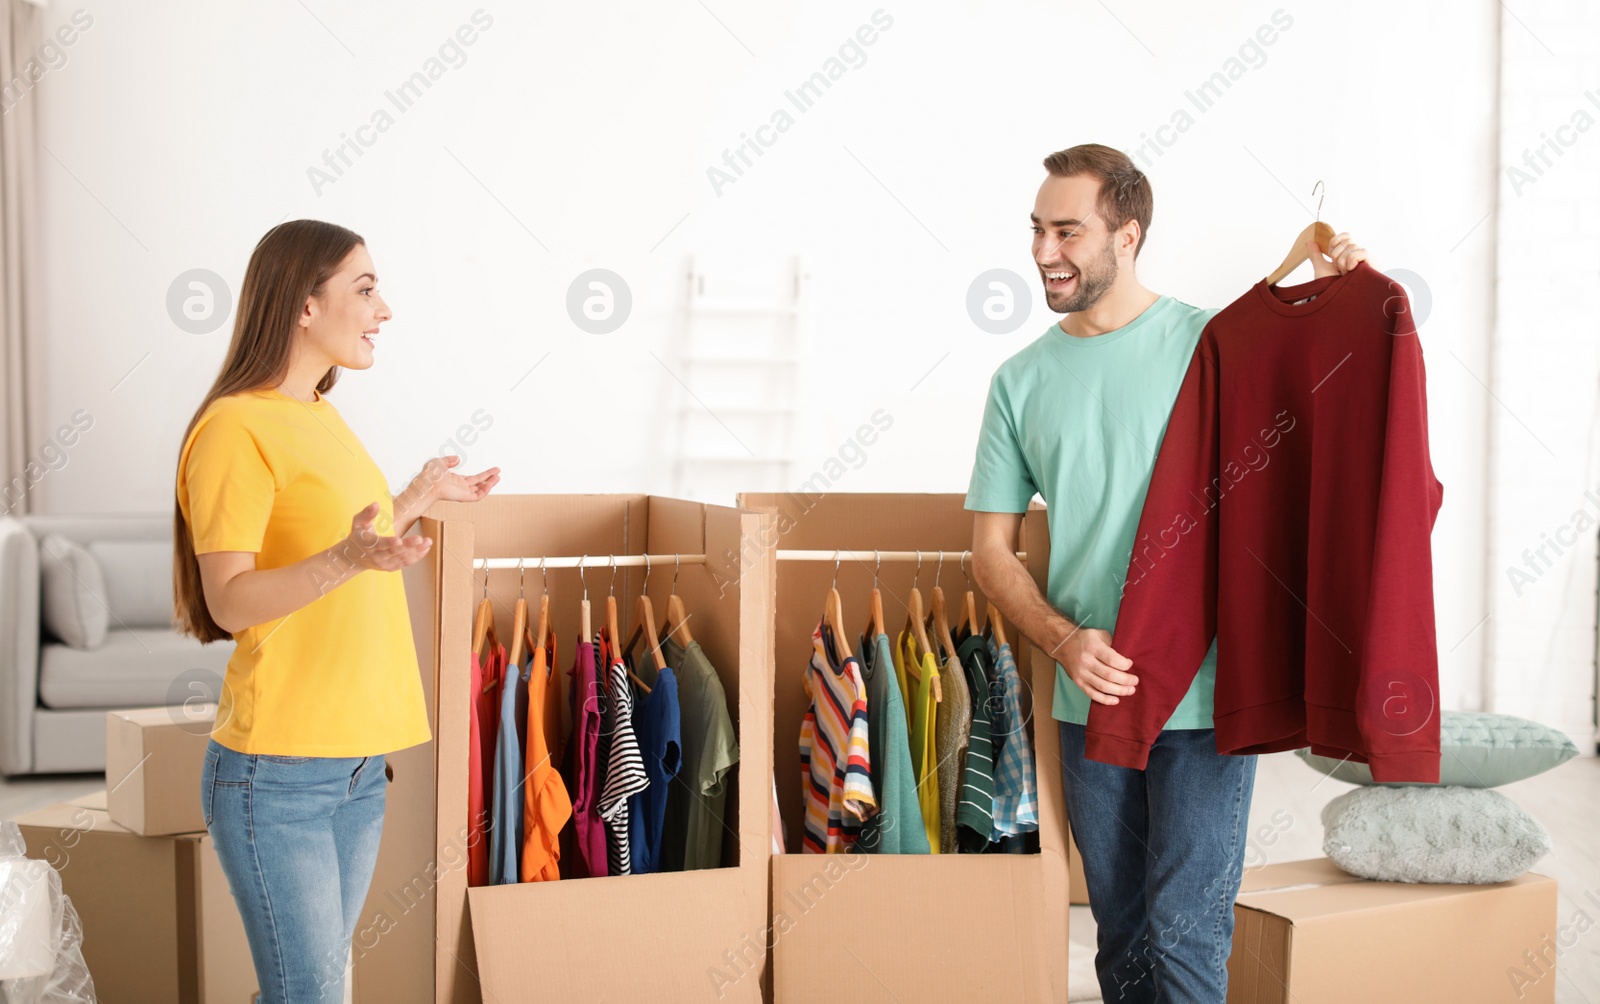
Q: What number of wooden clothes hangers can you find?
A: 14